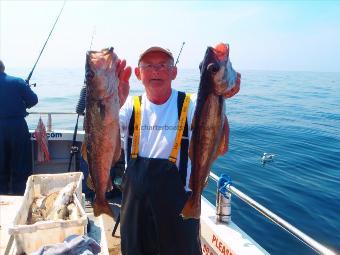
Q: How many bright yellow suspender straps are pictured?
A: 2